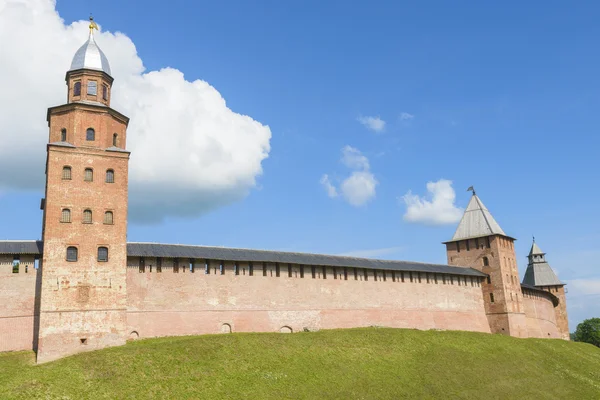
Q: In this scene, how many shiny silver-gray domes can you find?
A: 1